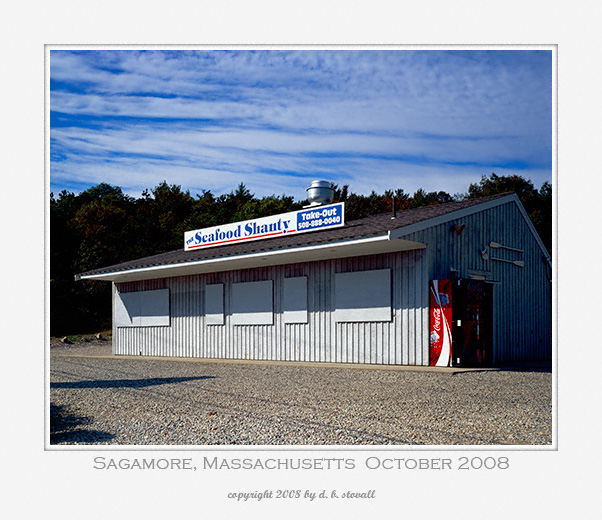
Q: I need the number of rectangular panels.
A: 5